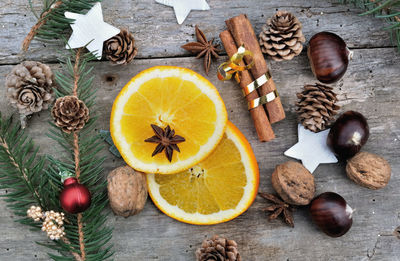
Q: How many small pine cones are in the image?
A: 6